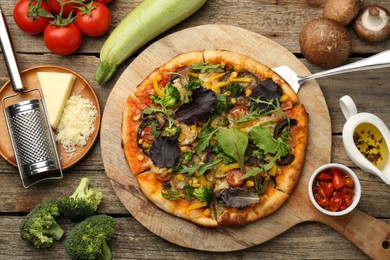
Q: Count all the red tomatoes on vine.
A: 5